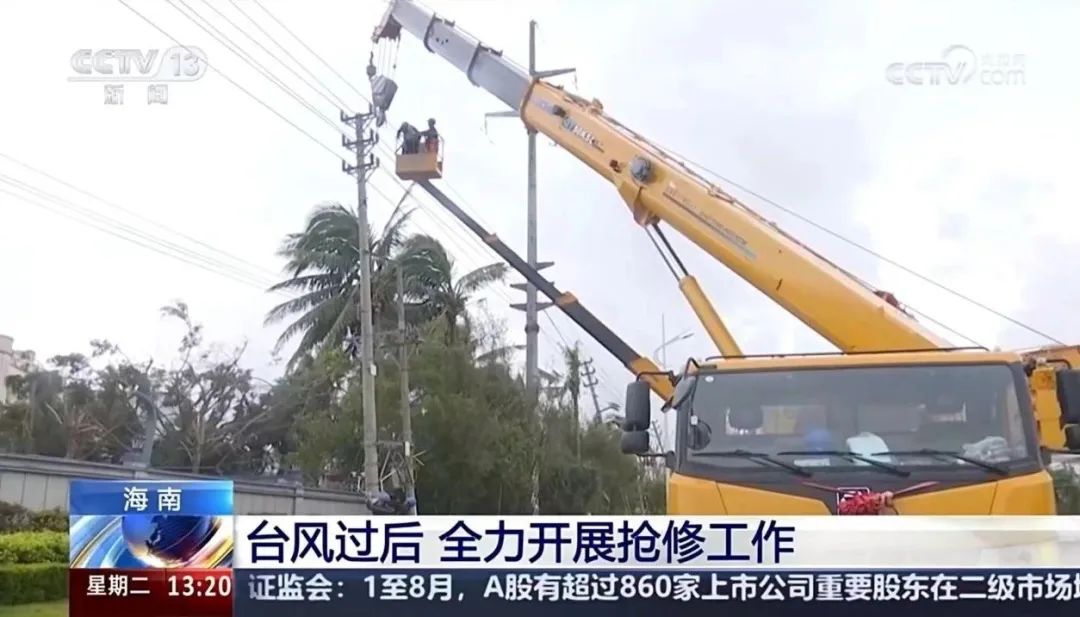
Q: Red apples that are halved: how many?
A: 0